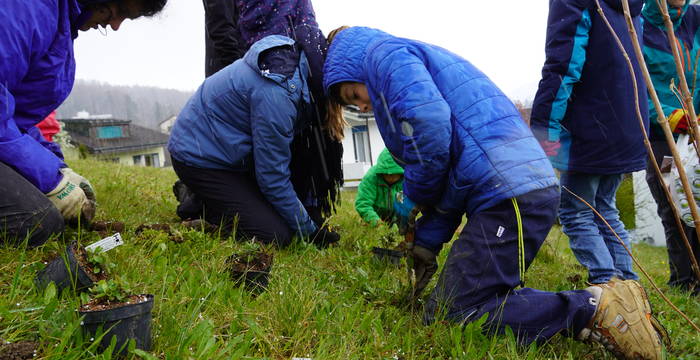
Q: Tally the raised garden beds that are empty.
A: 0